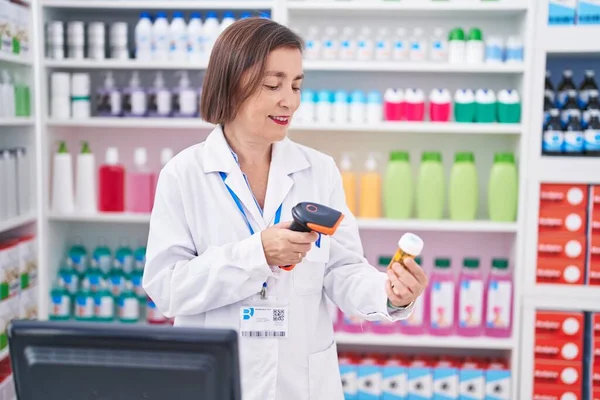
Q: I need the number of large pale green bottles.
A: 4